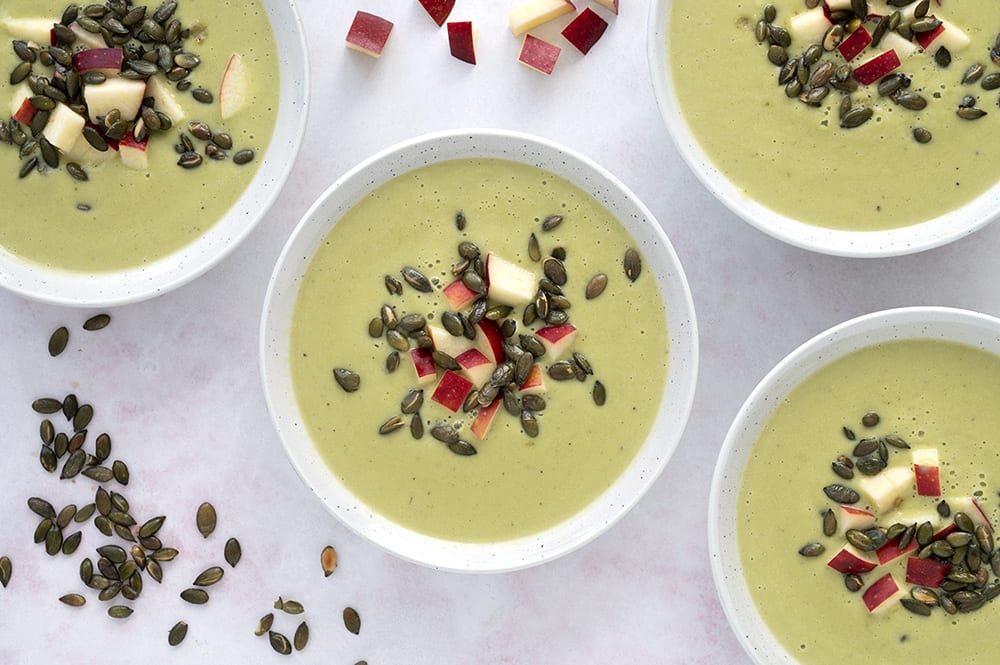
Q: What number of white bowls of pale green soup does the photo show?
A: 4